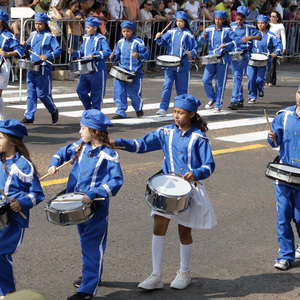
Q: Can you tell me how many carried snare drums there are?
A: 11